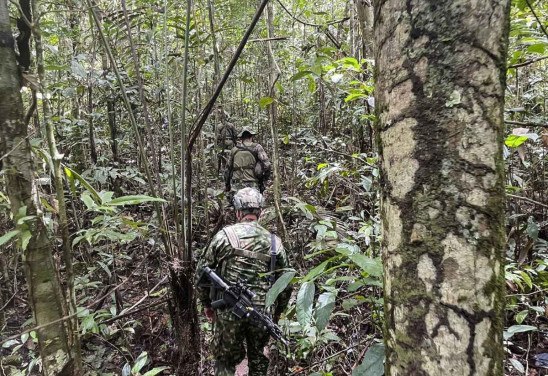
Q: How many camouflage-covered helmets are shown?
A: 1